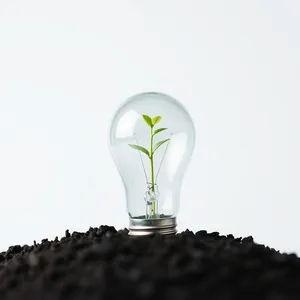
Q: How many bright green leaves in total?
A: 5